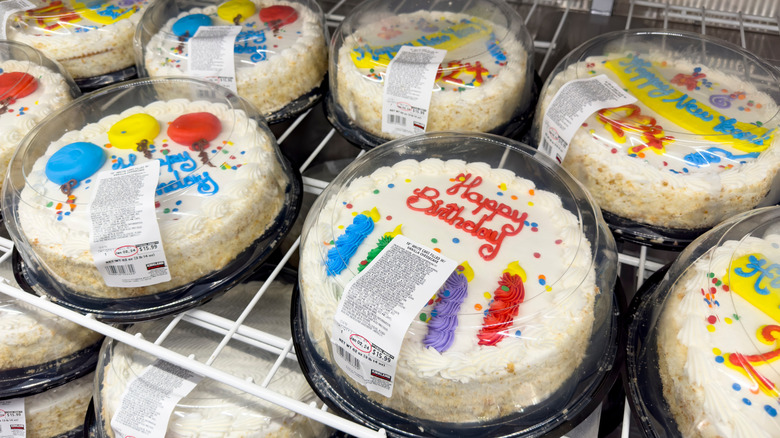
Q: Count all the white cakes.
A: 11